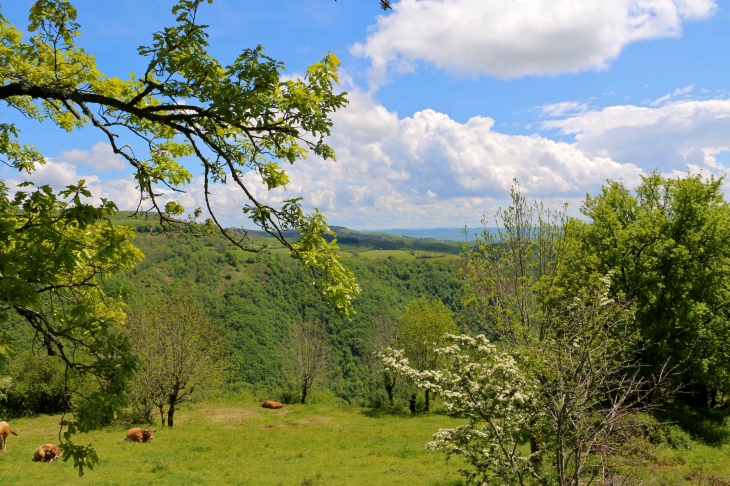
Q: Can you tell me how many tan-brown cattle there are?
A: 4